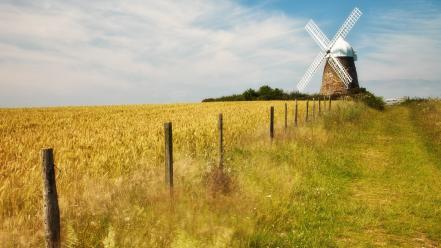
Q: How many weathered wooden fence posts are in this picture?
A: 11